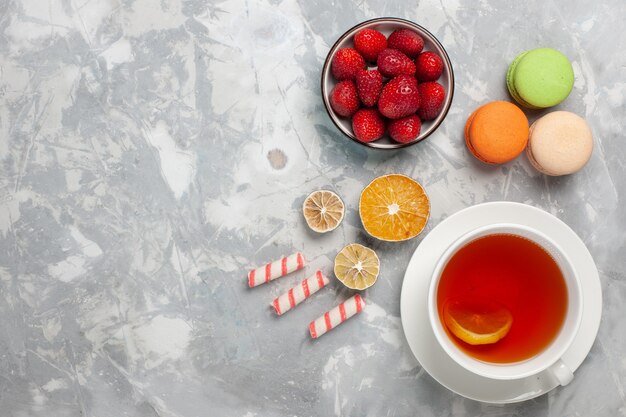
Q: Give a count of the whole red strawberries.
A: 11